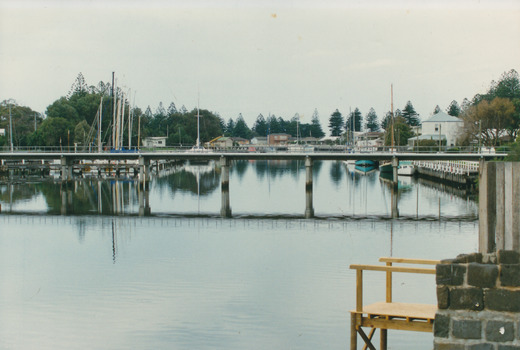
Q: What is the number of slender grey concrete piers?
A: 5